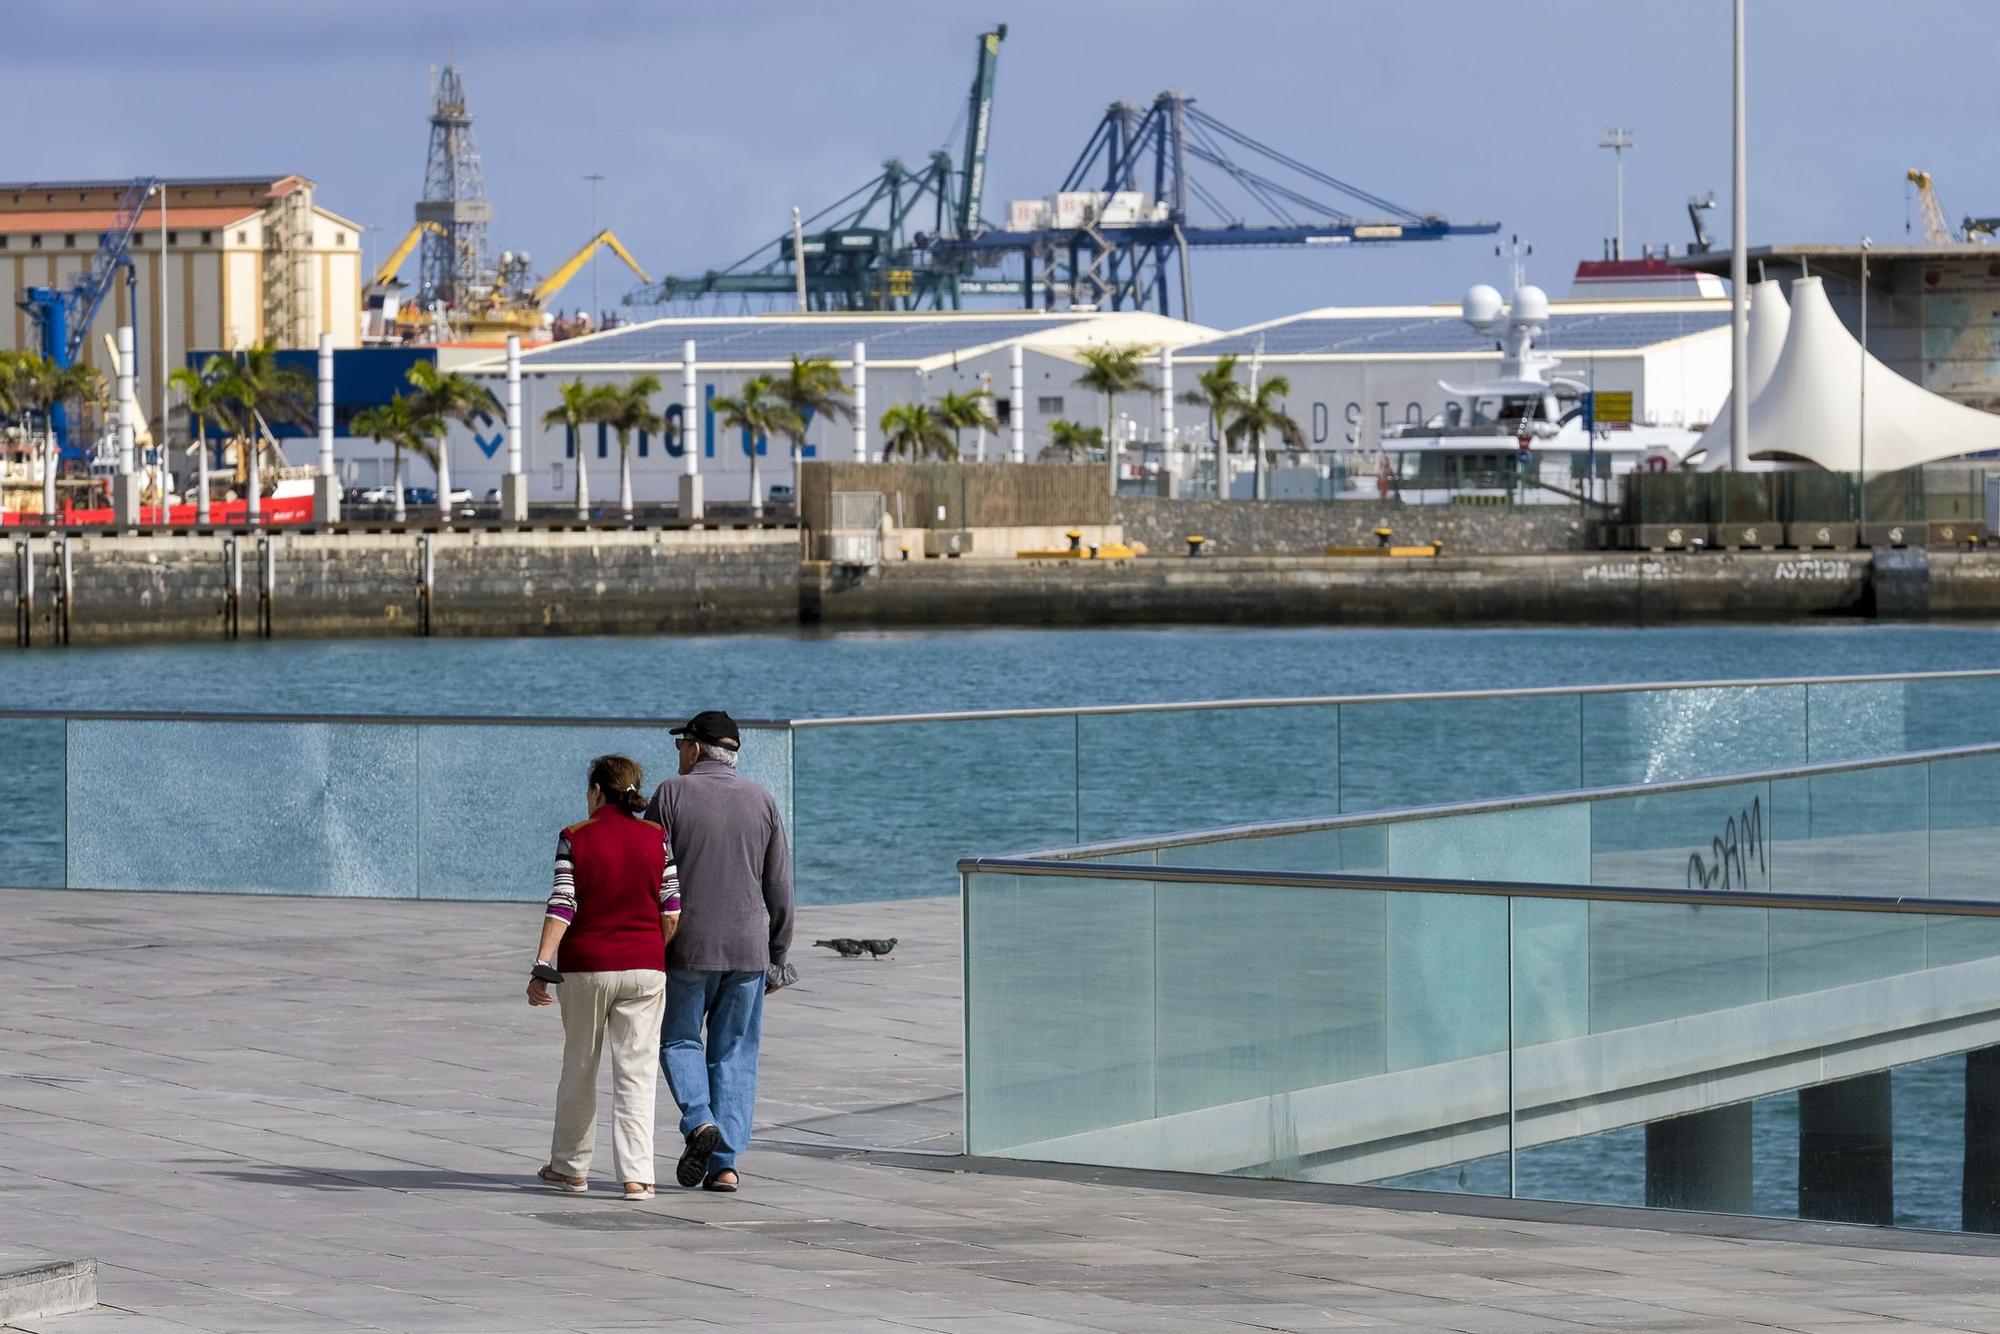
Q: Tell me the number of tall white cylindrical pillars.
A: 7